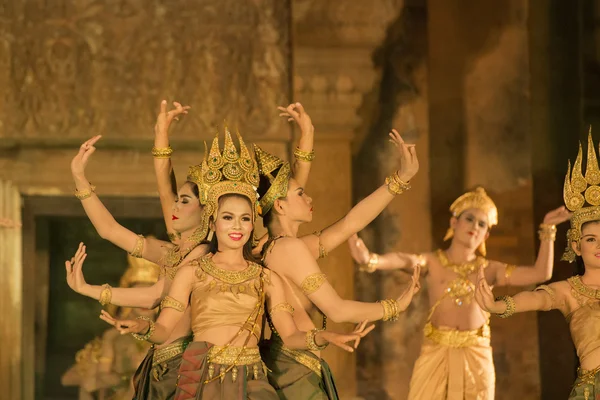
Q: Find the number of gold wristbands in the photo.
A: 11